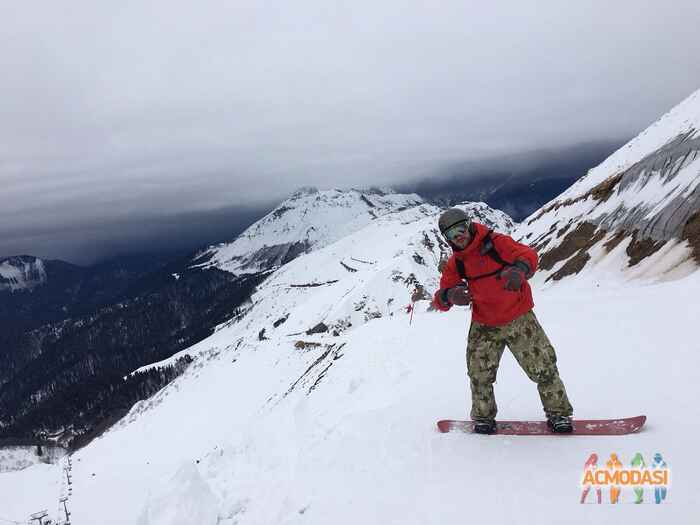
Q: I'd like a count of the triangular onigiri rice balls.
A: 0